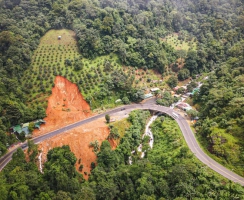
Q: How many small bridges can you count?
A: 1